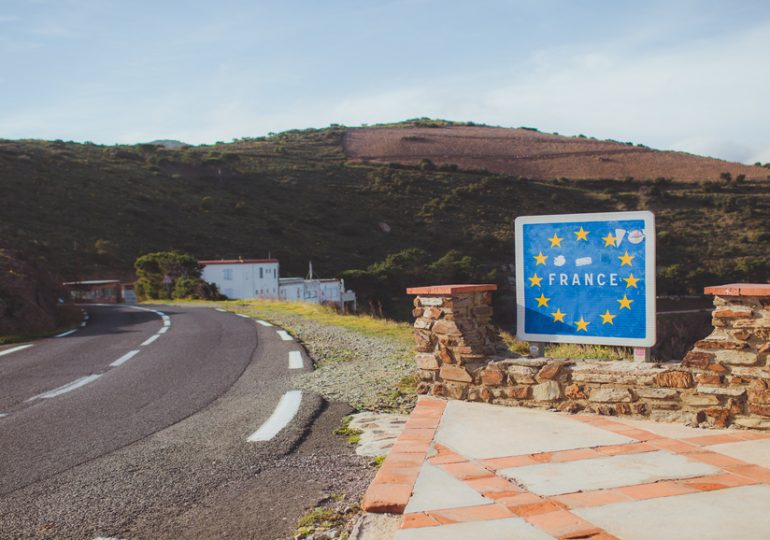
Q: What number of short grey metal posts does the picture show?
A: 2